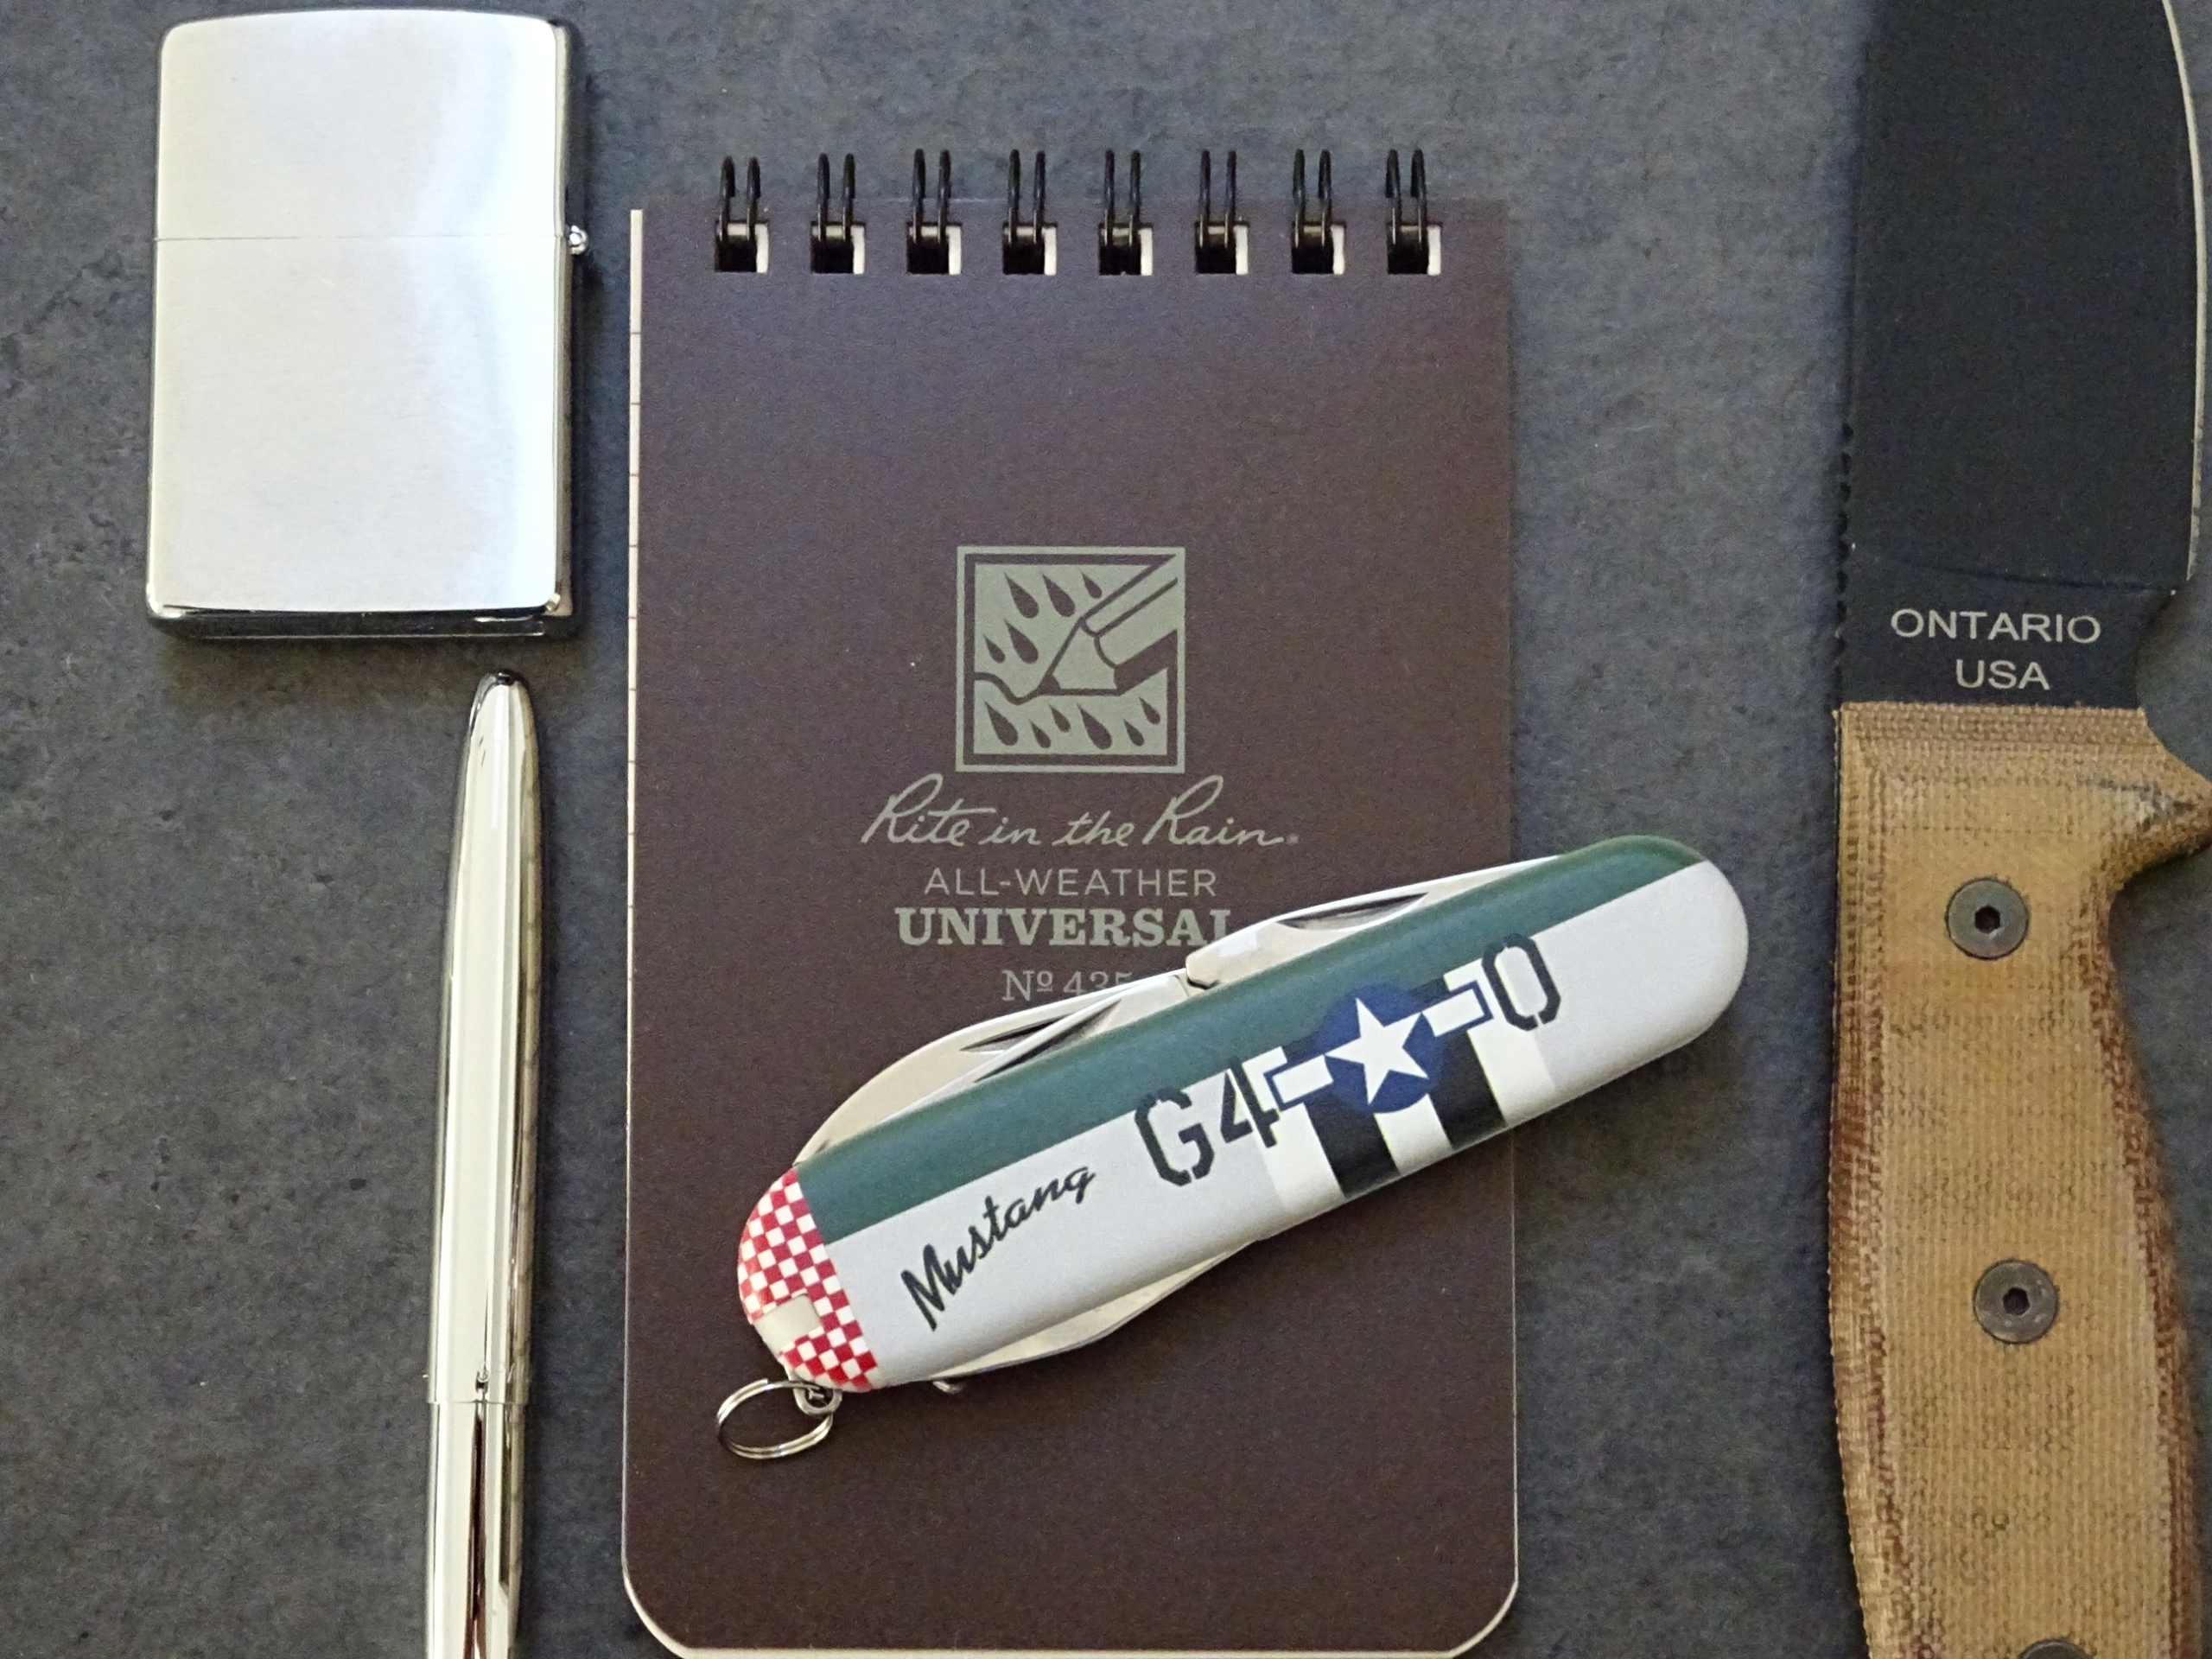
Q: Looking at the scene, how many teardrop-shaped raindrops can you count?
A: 11